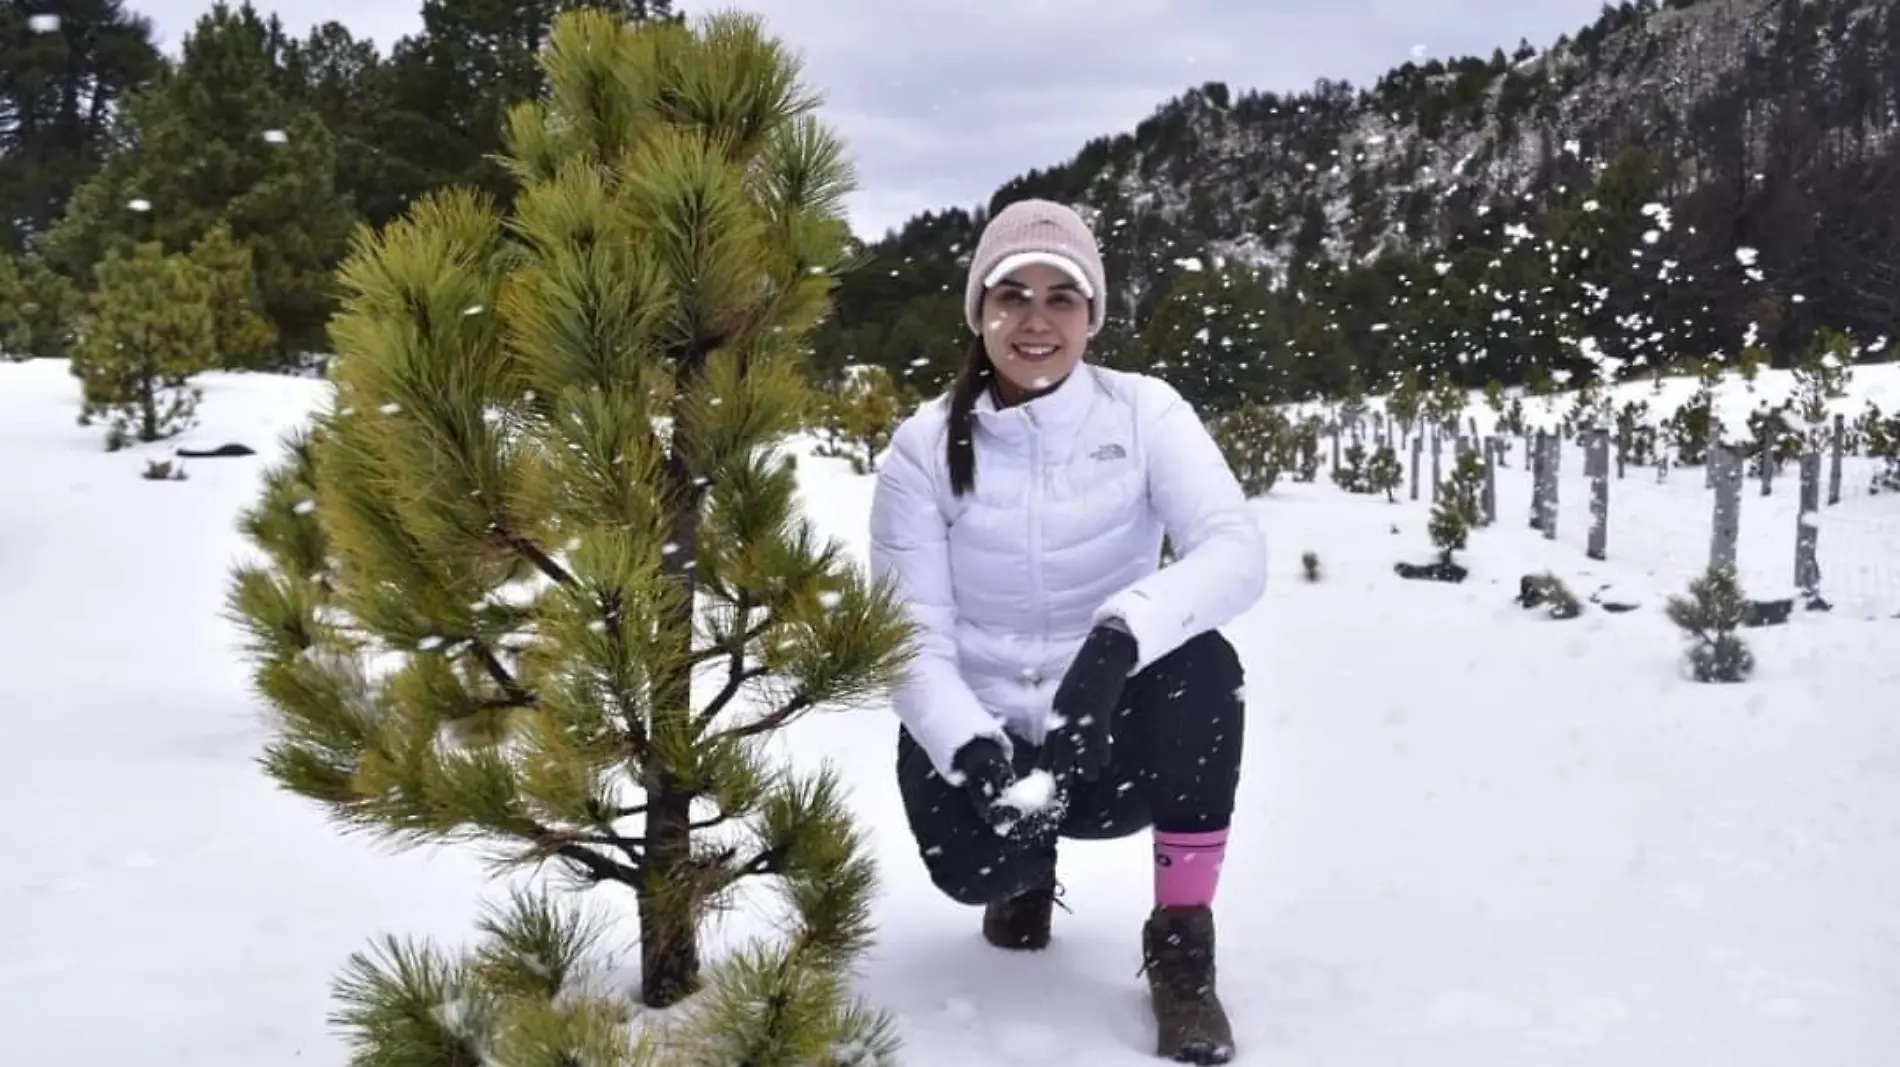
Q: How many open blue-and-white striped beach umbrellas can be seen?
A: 0